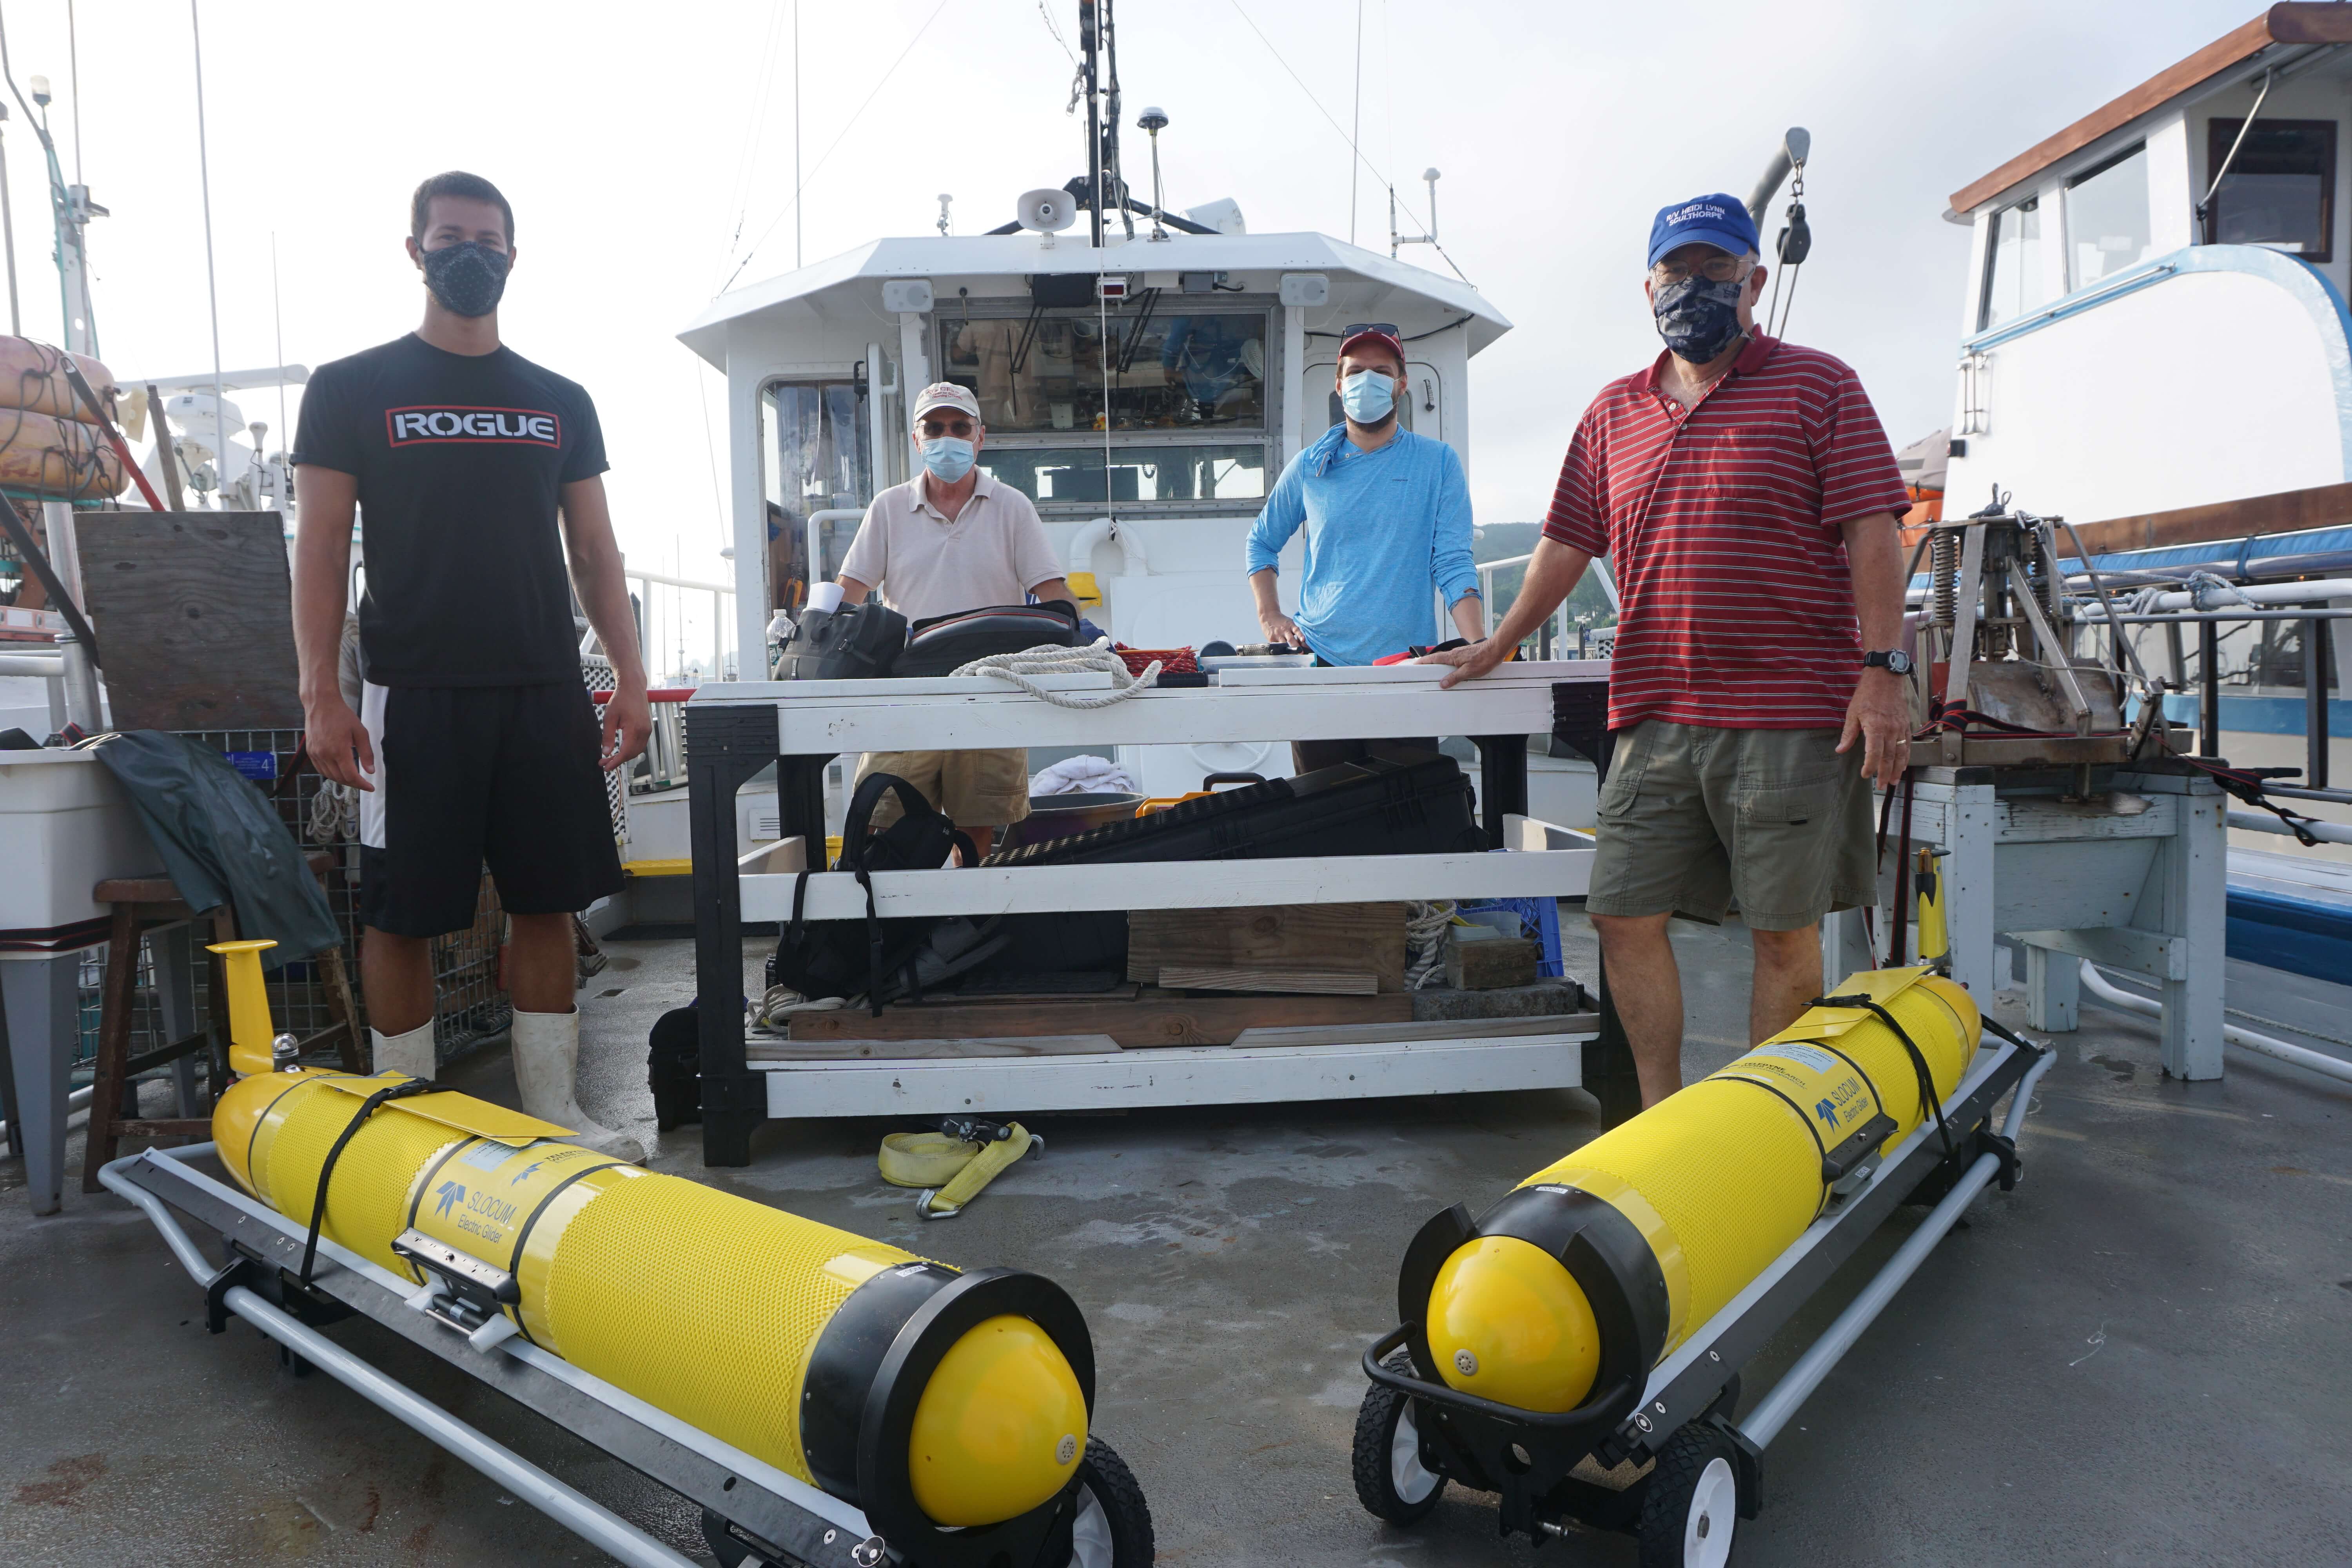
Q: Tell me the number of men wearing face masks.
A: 4